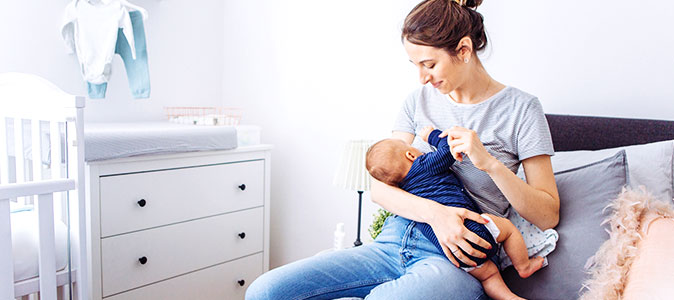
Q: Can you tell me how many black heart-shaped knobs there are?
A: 0